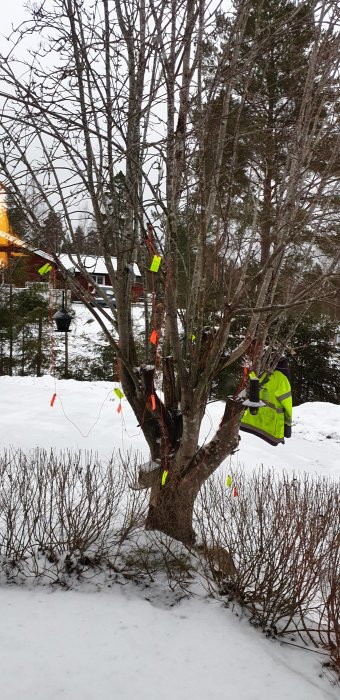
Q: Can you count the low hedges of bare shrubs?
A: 2